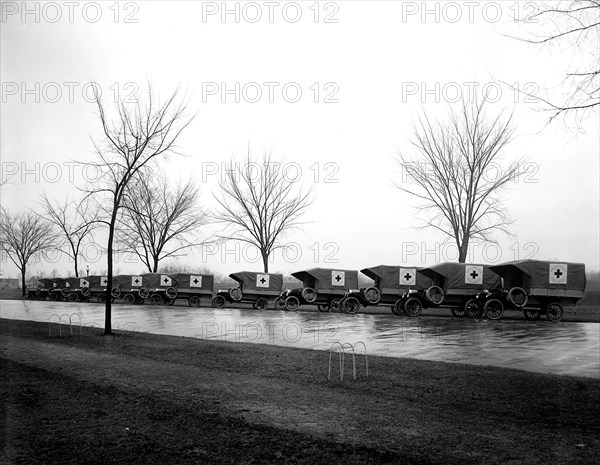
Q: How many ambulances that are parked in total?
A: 12